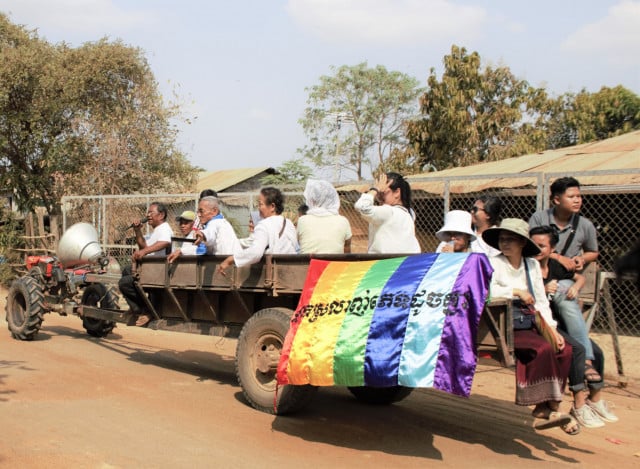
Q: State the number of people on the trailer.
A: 13